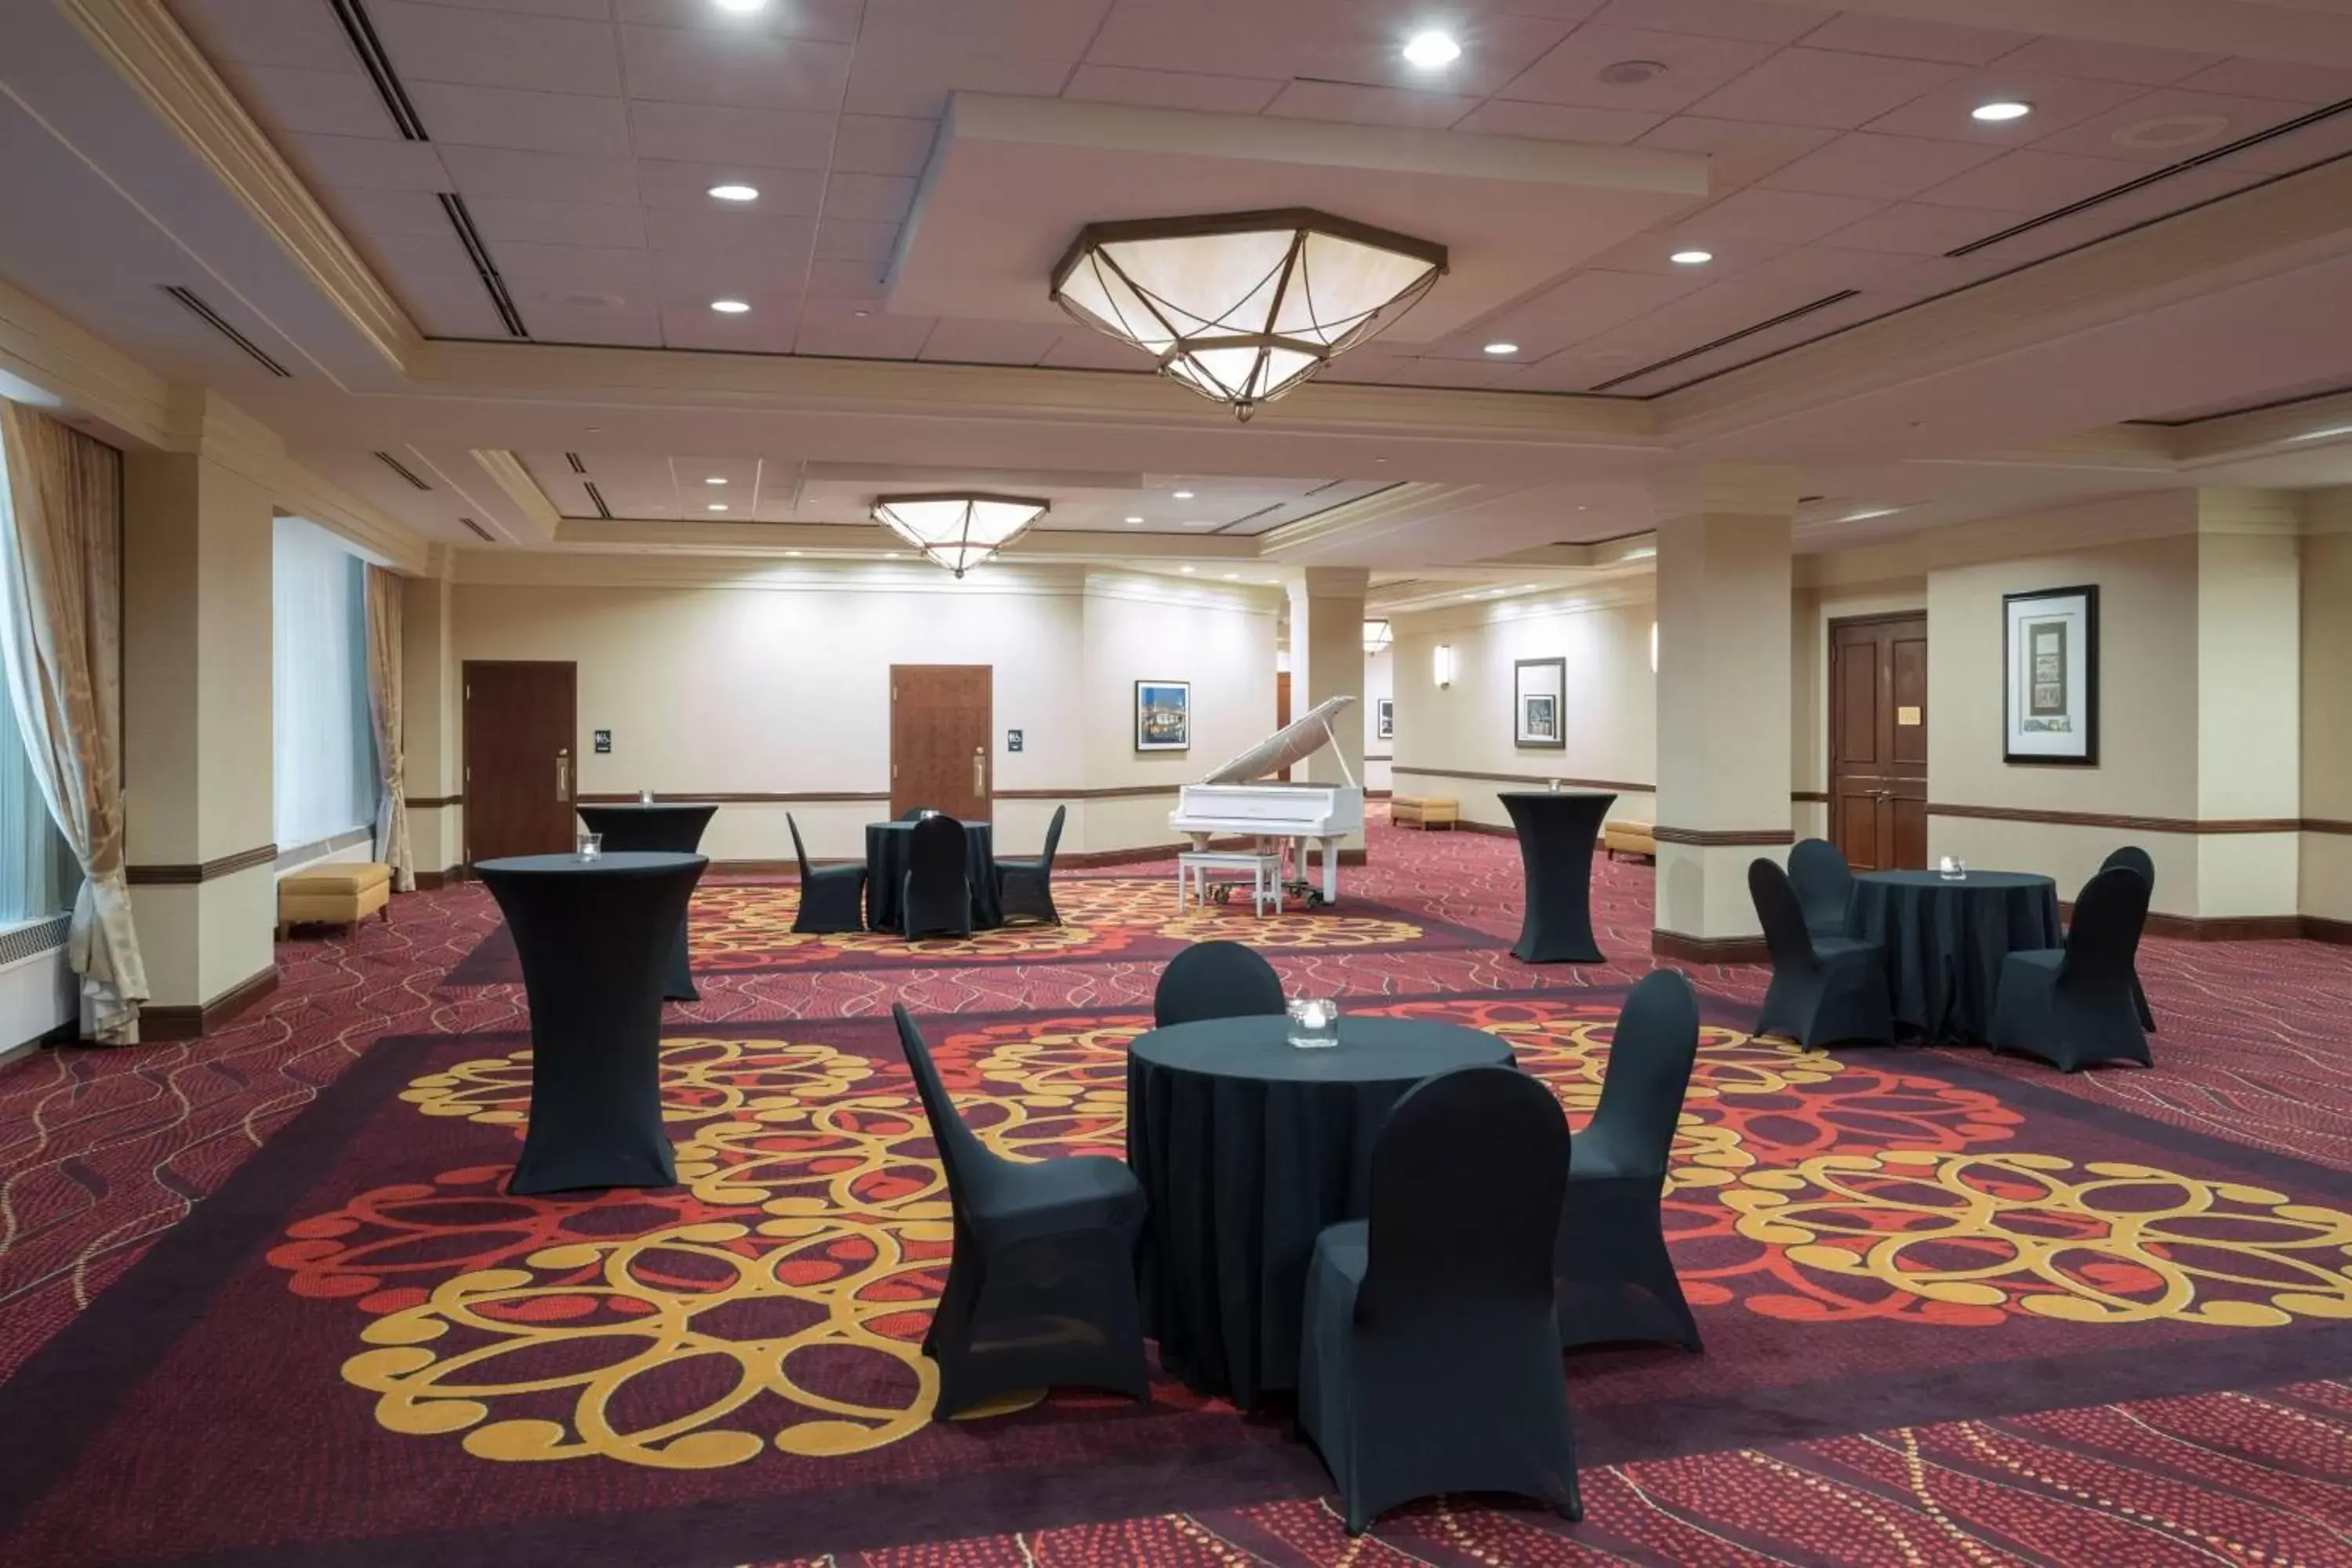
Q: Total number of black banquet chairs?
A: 12